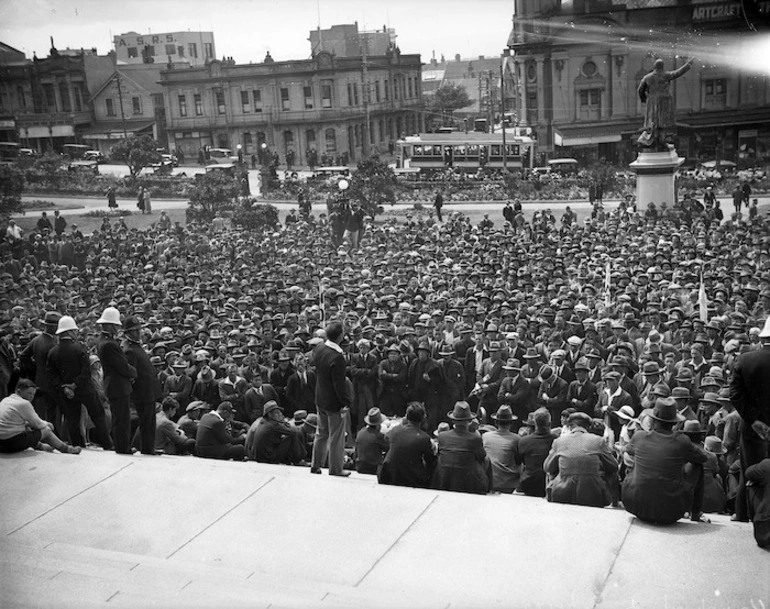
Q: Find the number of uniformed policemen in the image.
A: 4